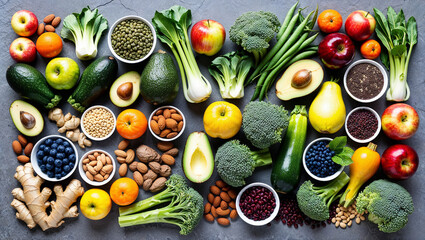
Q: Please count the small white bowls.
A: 9